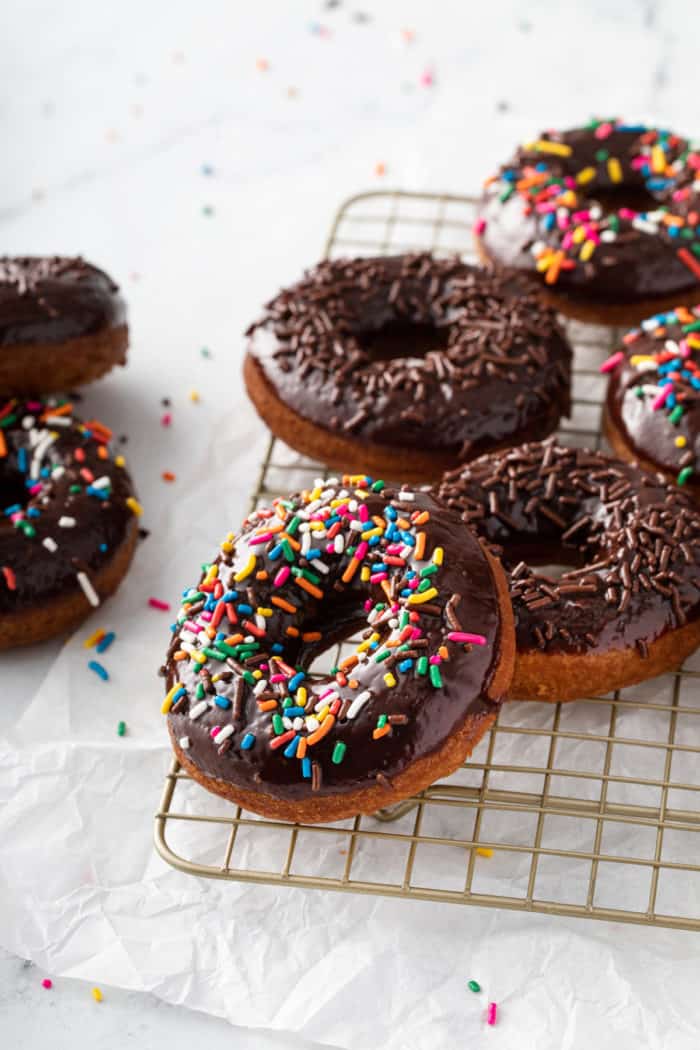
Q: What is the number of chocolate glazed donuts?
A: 7